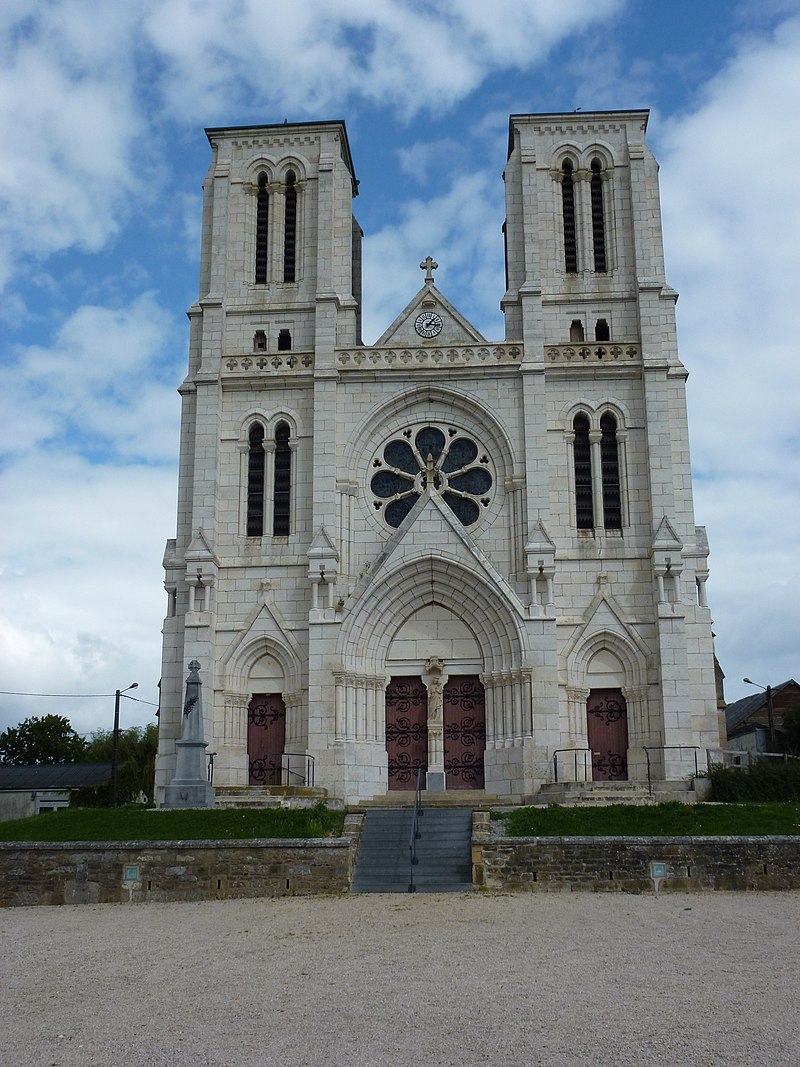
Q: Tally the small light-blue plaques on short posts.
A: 2